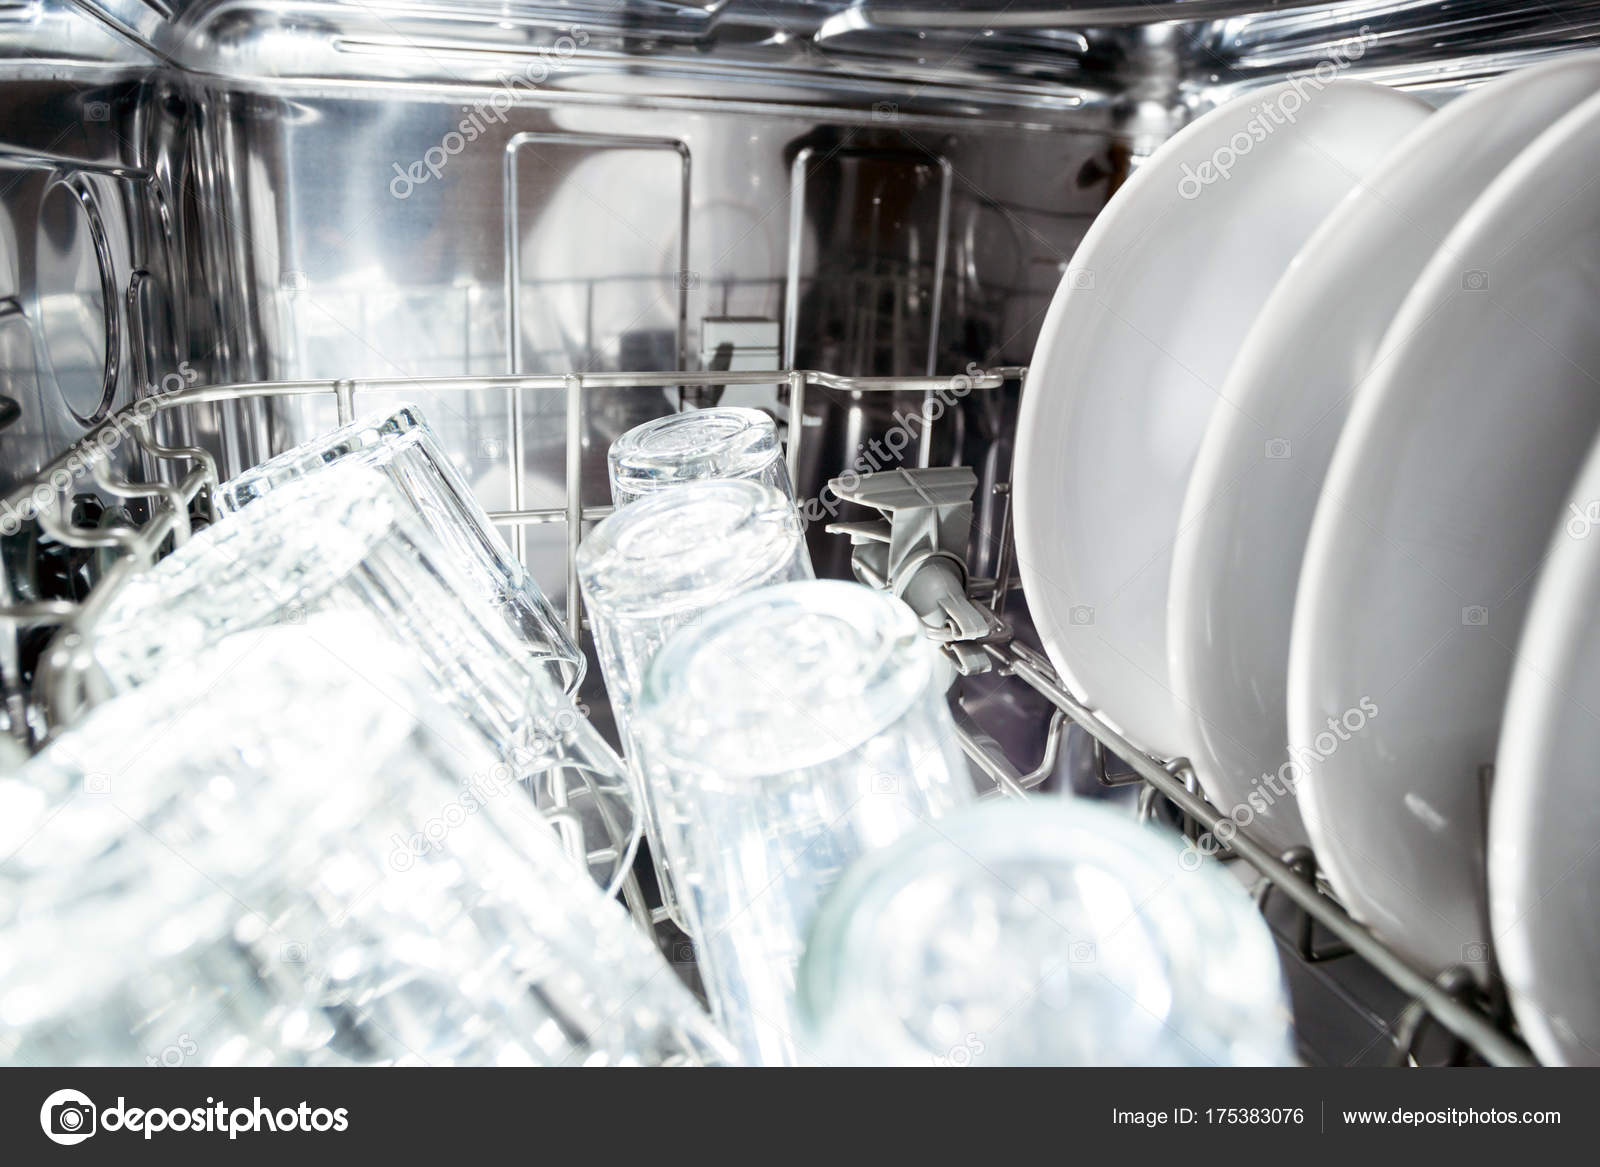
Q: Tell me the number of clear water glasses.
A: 7